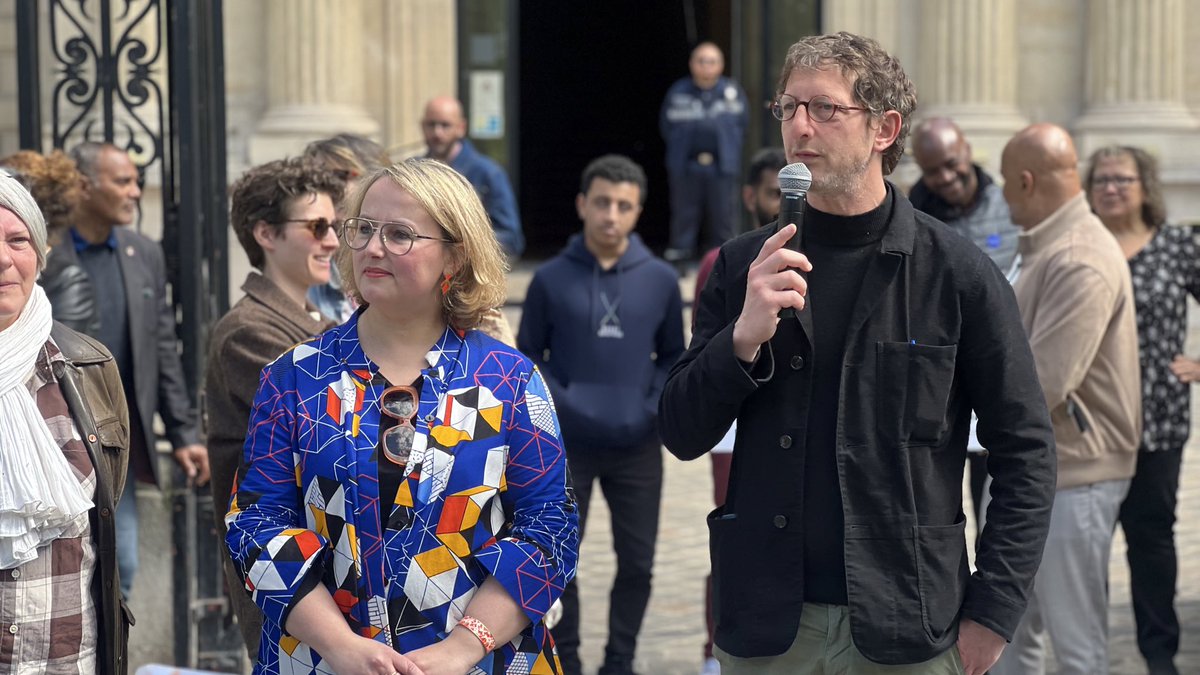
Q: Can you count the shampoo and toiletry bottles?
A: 0